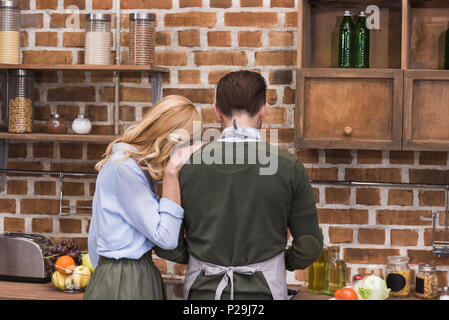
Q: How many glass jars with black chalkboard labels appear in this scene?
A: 2